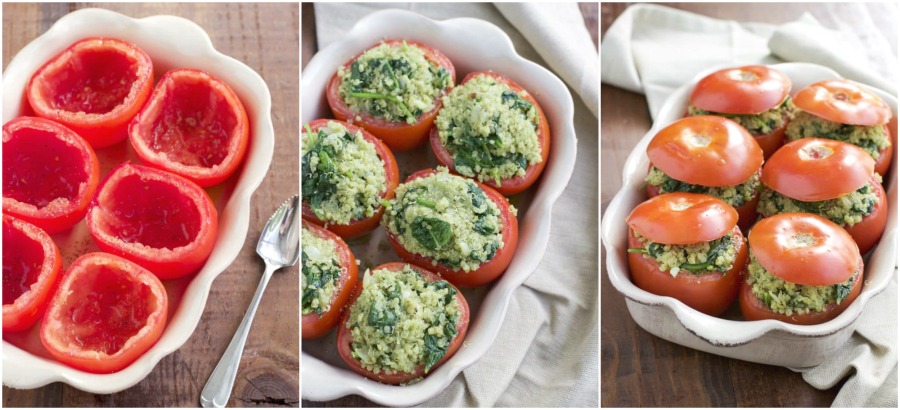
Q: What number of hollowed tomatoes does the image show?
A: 6